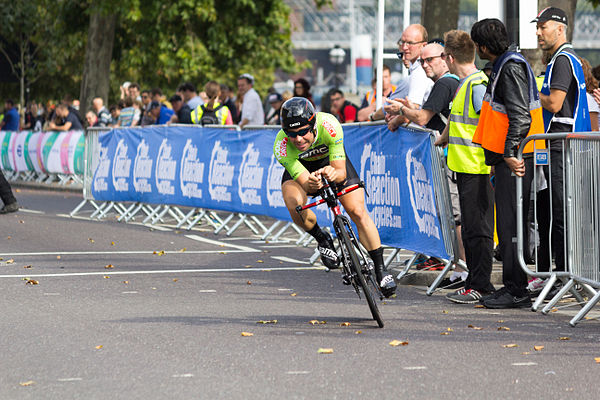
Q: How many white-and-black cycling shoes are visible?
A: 2